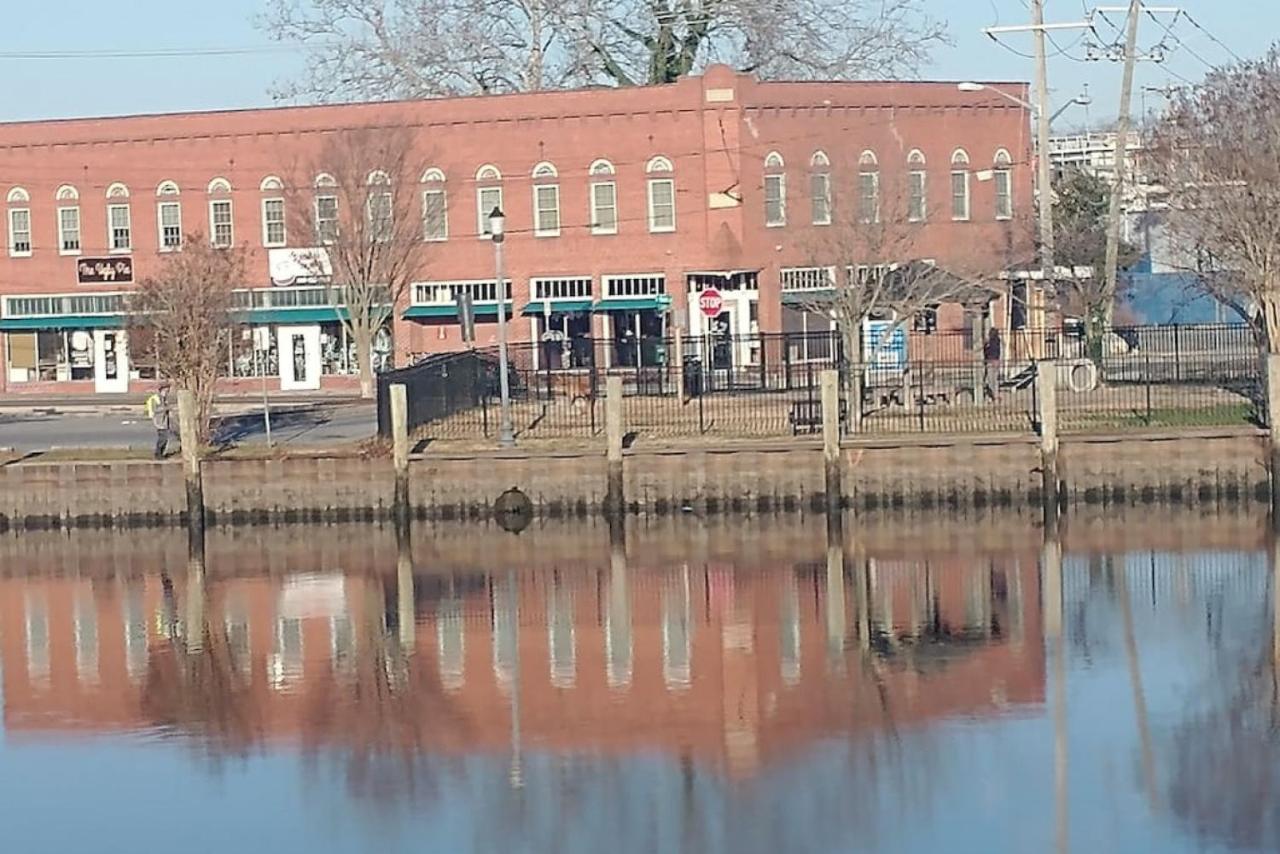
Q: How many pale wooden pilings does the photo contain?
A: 6